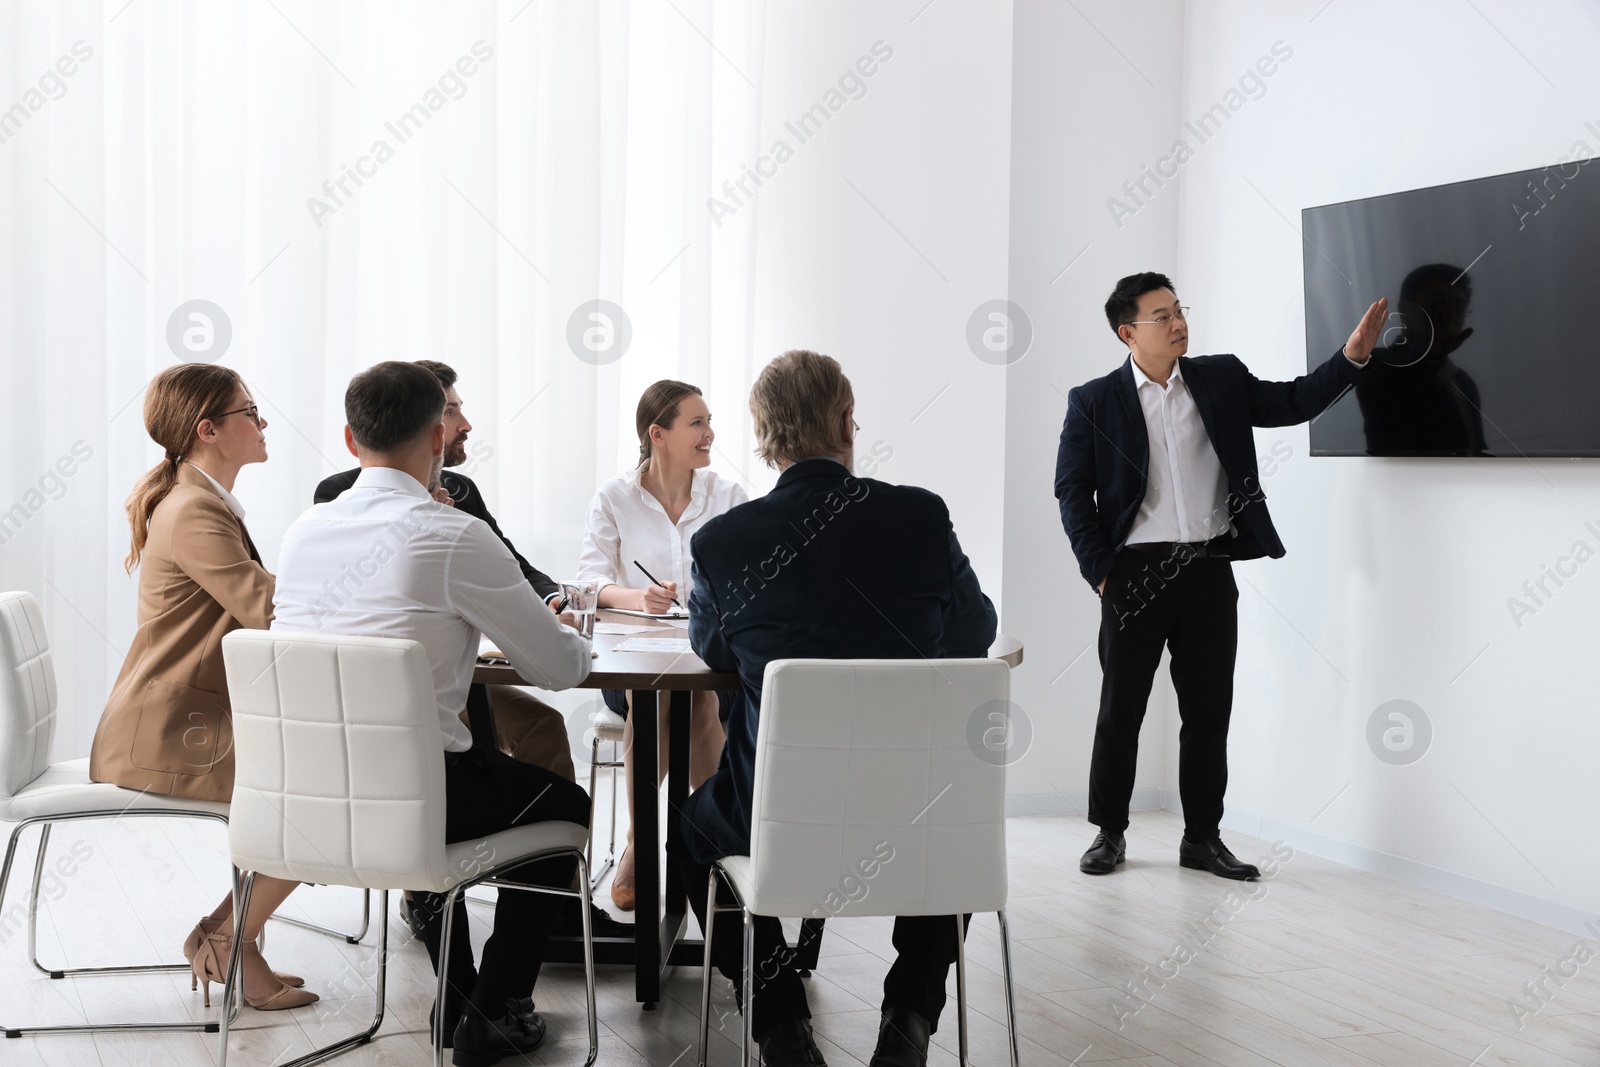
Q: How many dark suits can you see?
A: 3